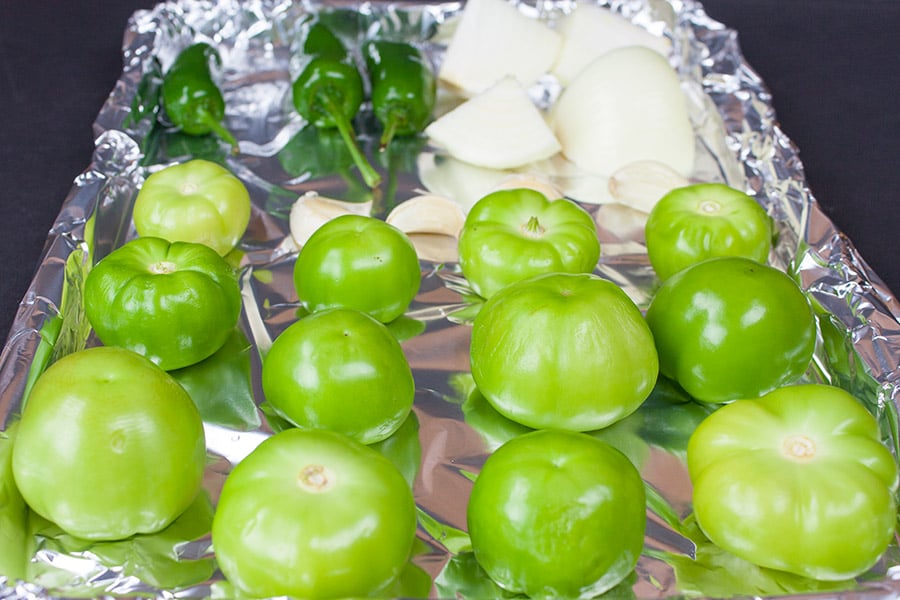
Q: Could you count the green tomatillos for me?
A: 12